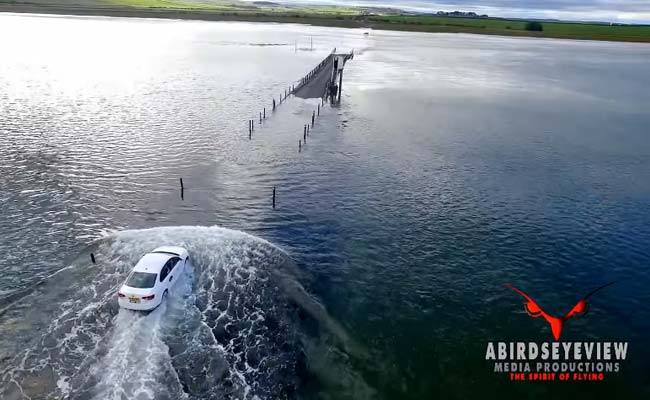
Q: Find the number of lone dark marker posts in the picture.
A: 3